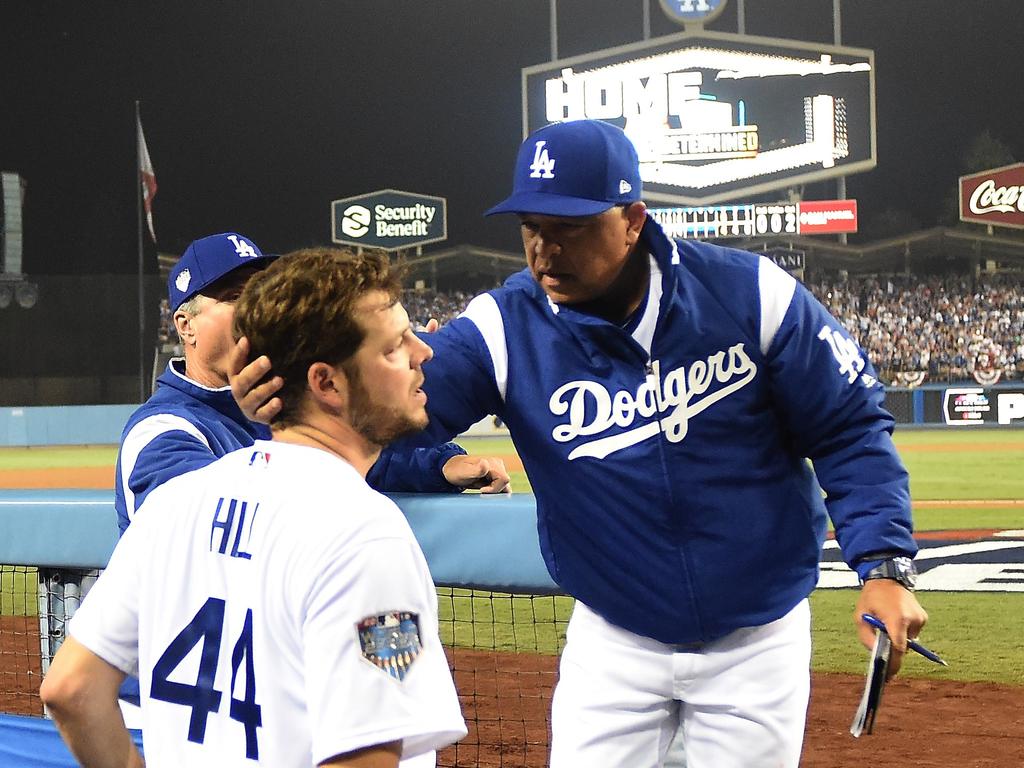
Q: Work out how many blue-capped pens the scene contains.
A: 1